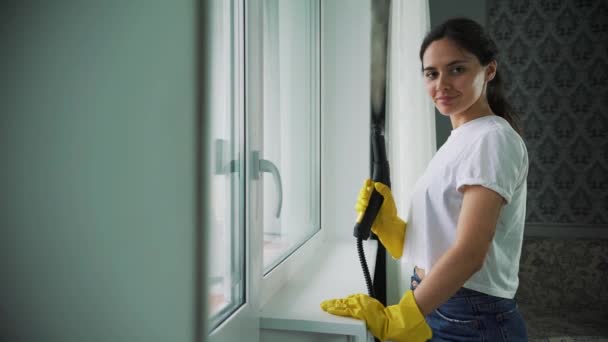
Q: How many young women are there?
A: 1